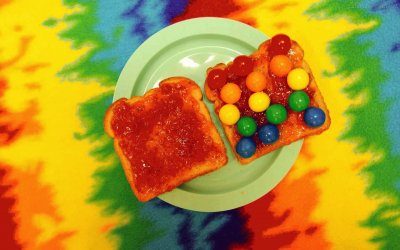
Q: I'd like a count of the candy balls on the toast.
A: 15